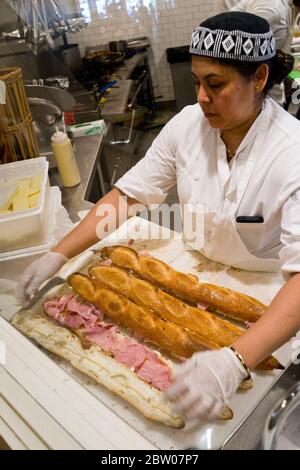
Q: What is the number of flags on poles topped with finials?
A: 0